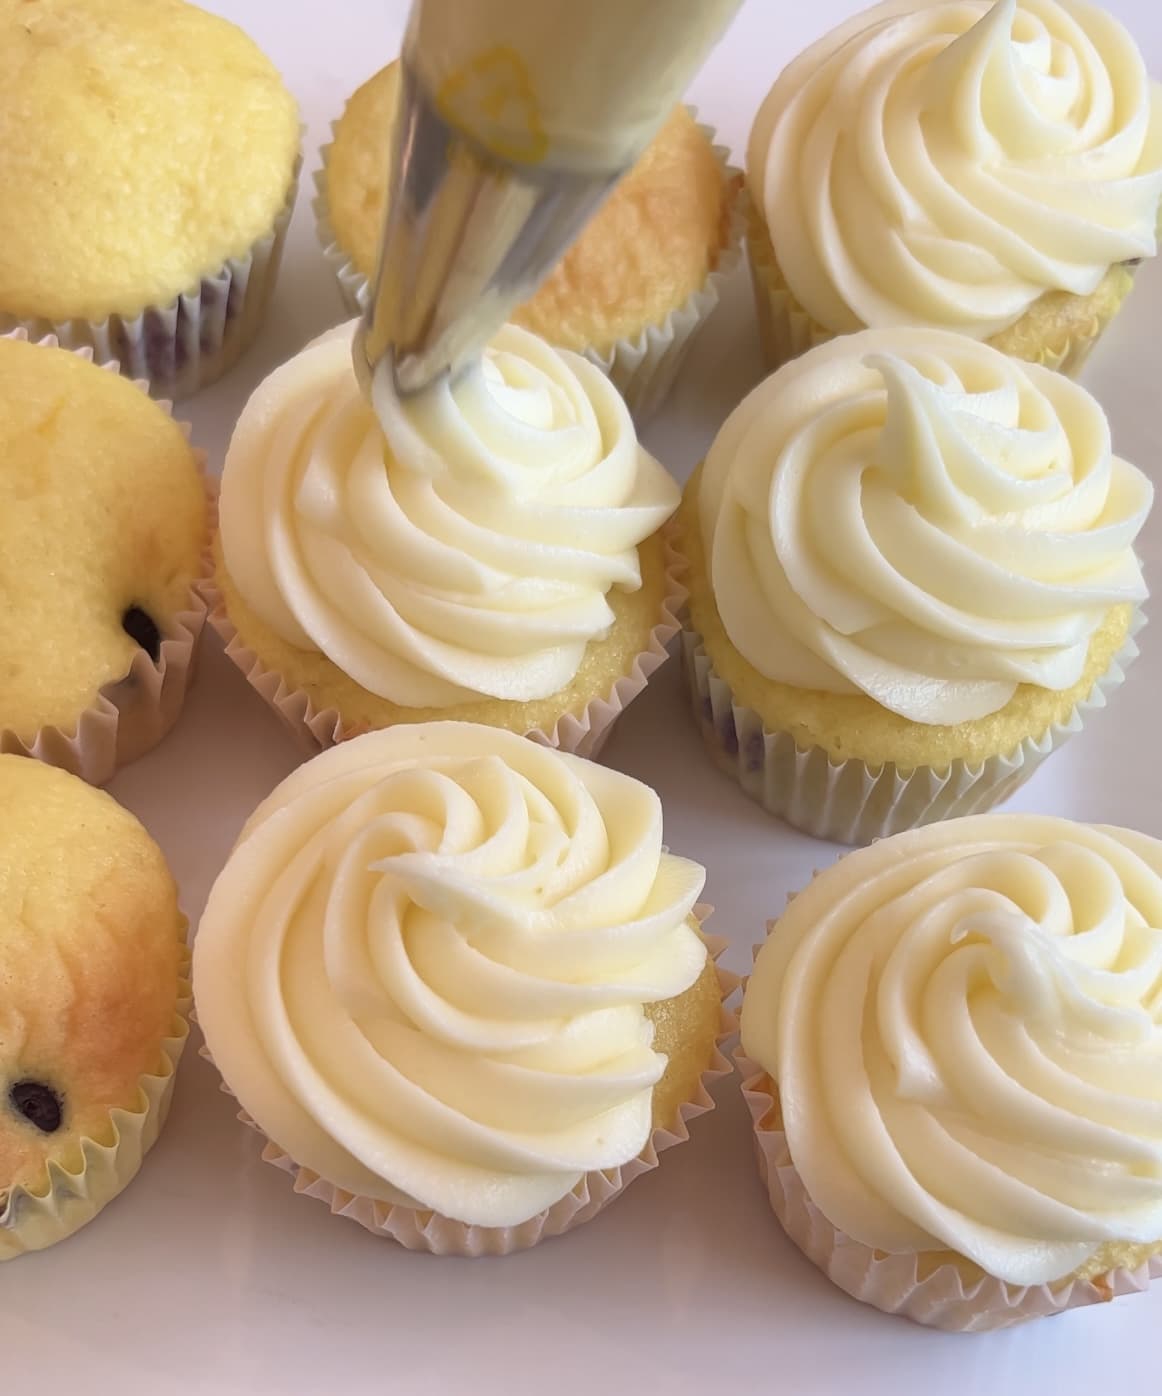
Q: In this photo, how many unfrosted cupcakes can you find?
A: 4